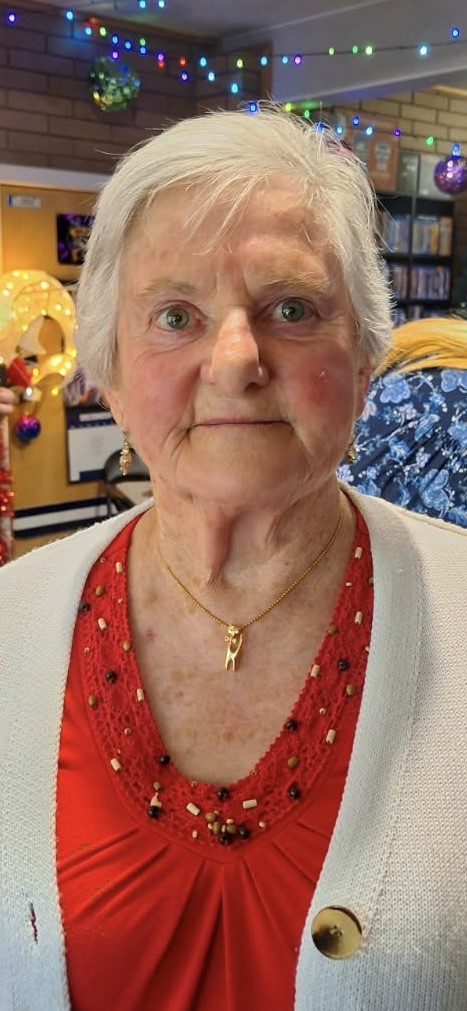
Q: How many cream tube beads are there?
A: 11